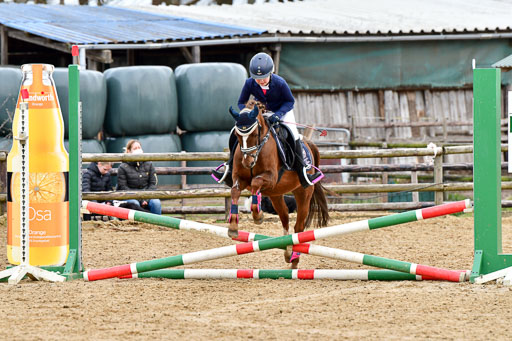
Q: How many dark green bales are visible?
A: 8